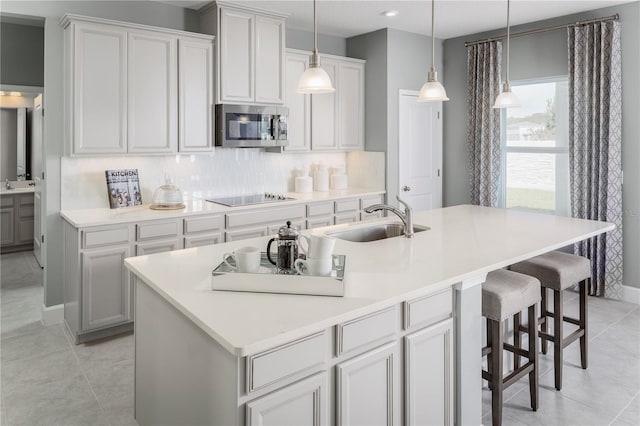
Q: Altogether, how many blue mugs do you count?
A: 0